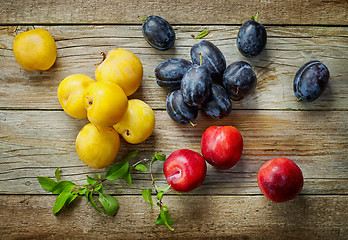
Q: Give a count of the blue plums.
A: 9